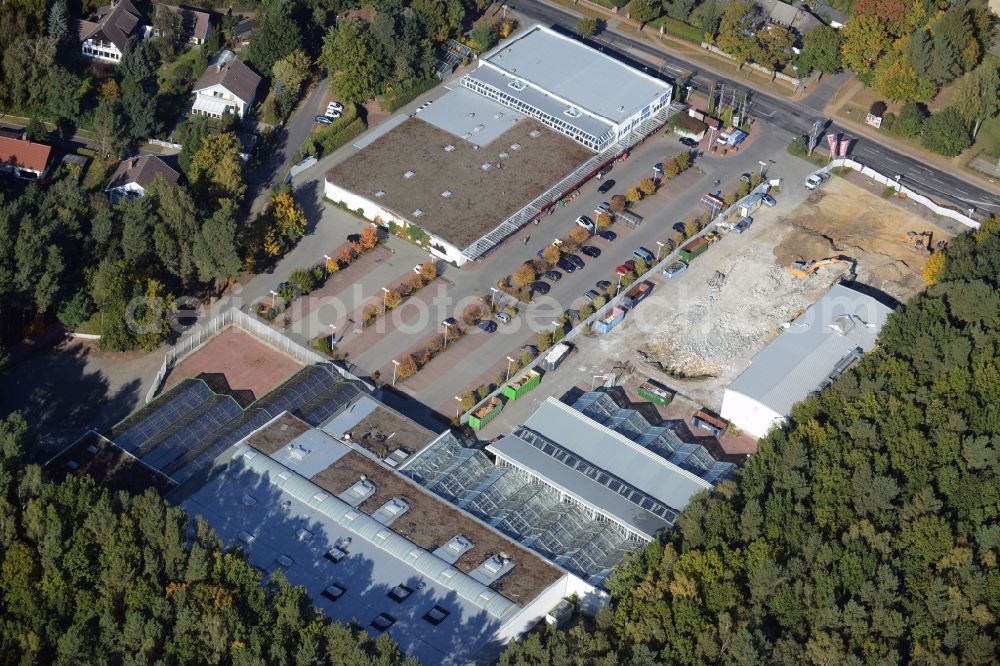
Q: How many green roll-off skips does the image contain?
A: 4